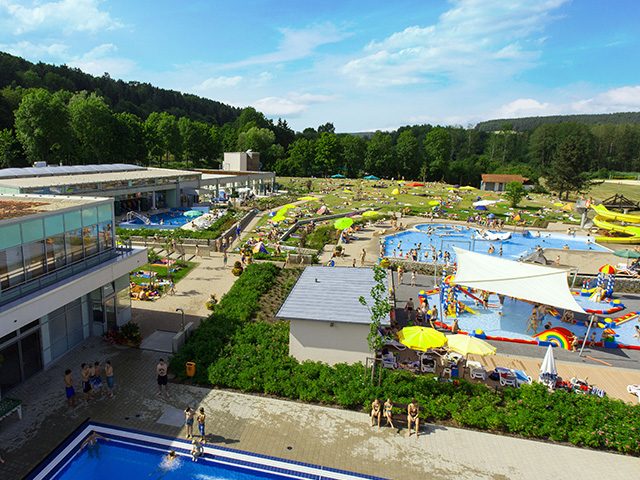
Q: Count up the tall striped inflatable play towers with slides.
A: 2